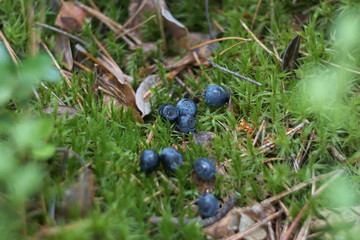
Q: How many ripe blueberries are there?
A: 8